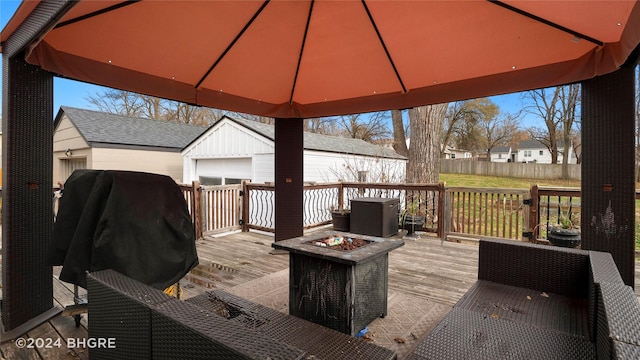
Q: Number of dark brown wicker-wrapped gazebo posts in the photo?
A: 3